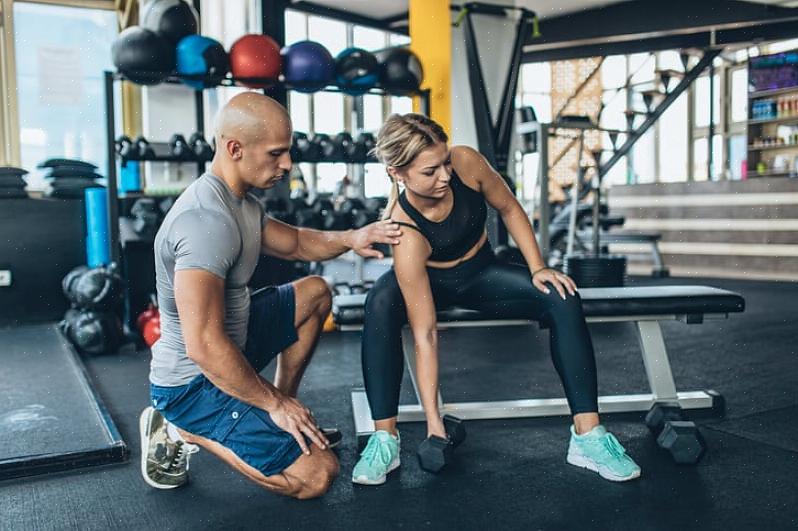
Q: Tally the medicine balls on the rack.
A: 7